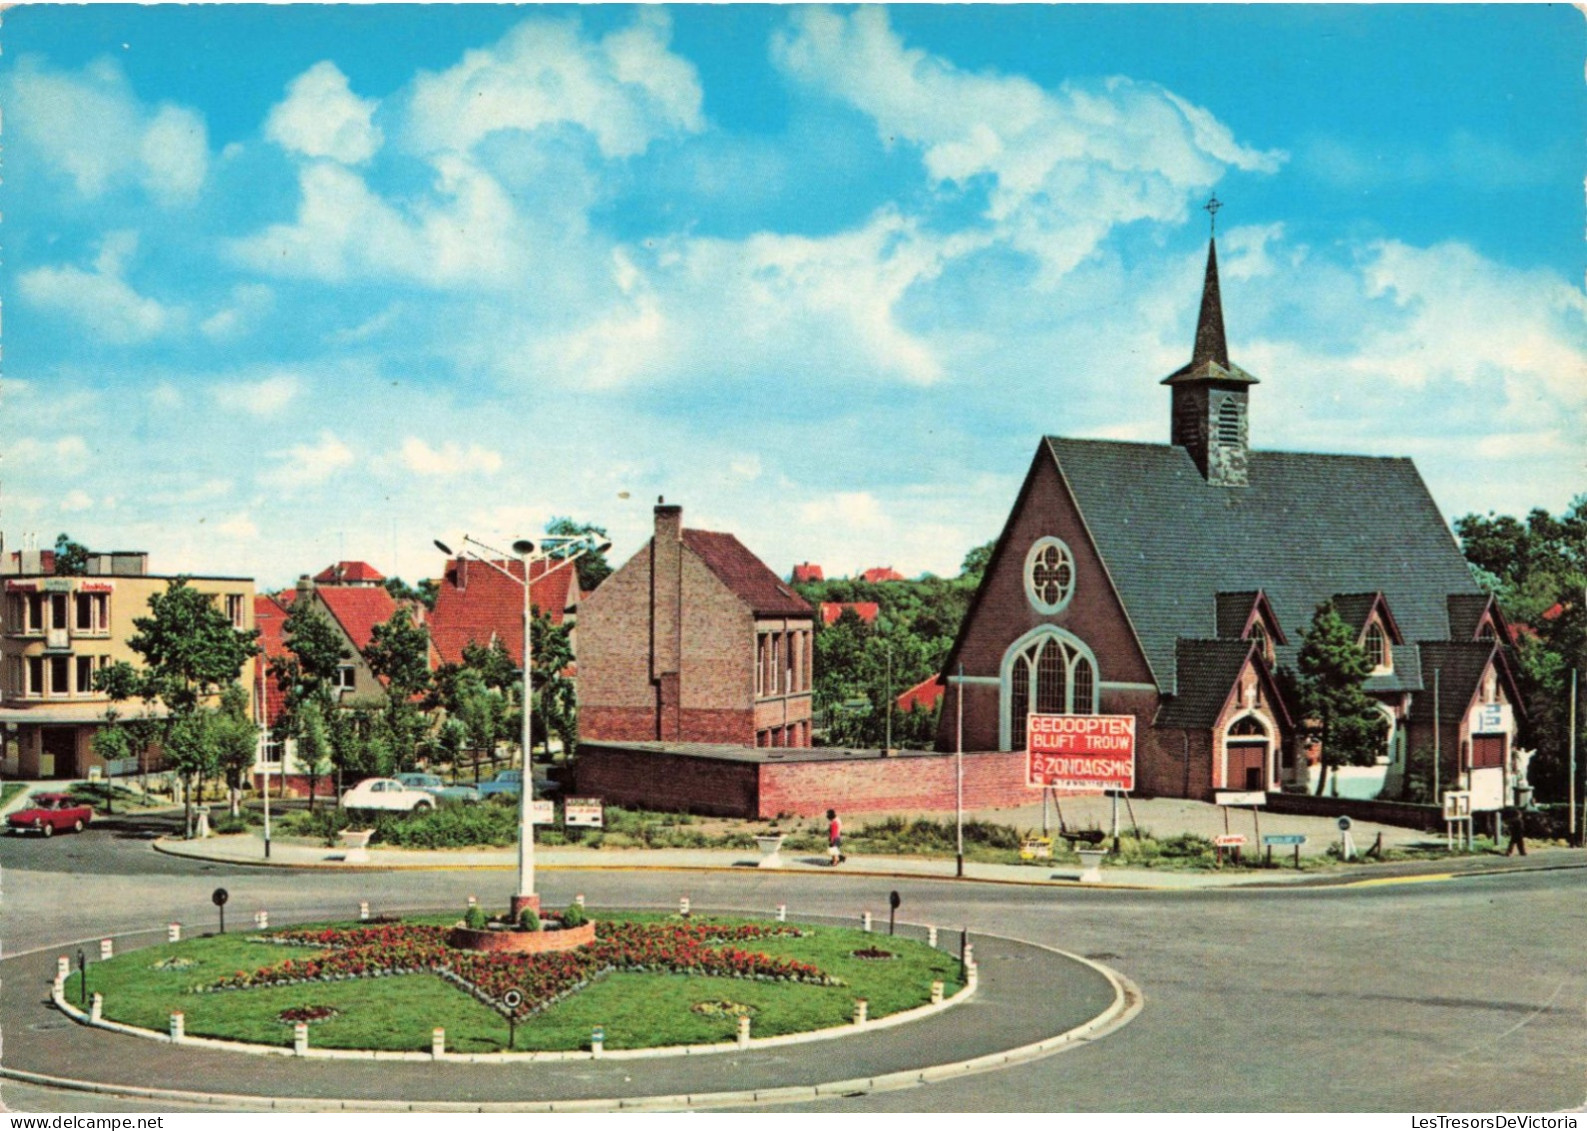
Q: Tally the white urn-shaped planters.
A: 3